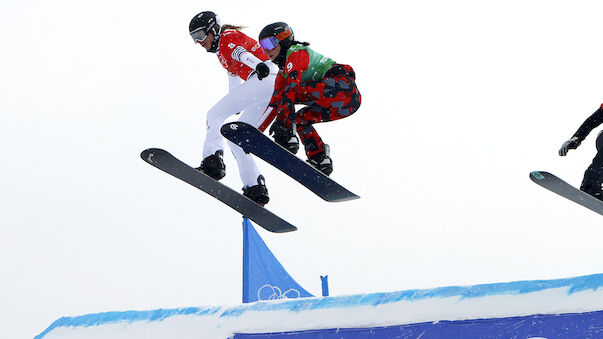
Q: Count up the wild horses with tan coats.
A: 0